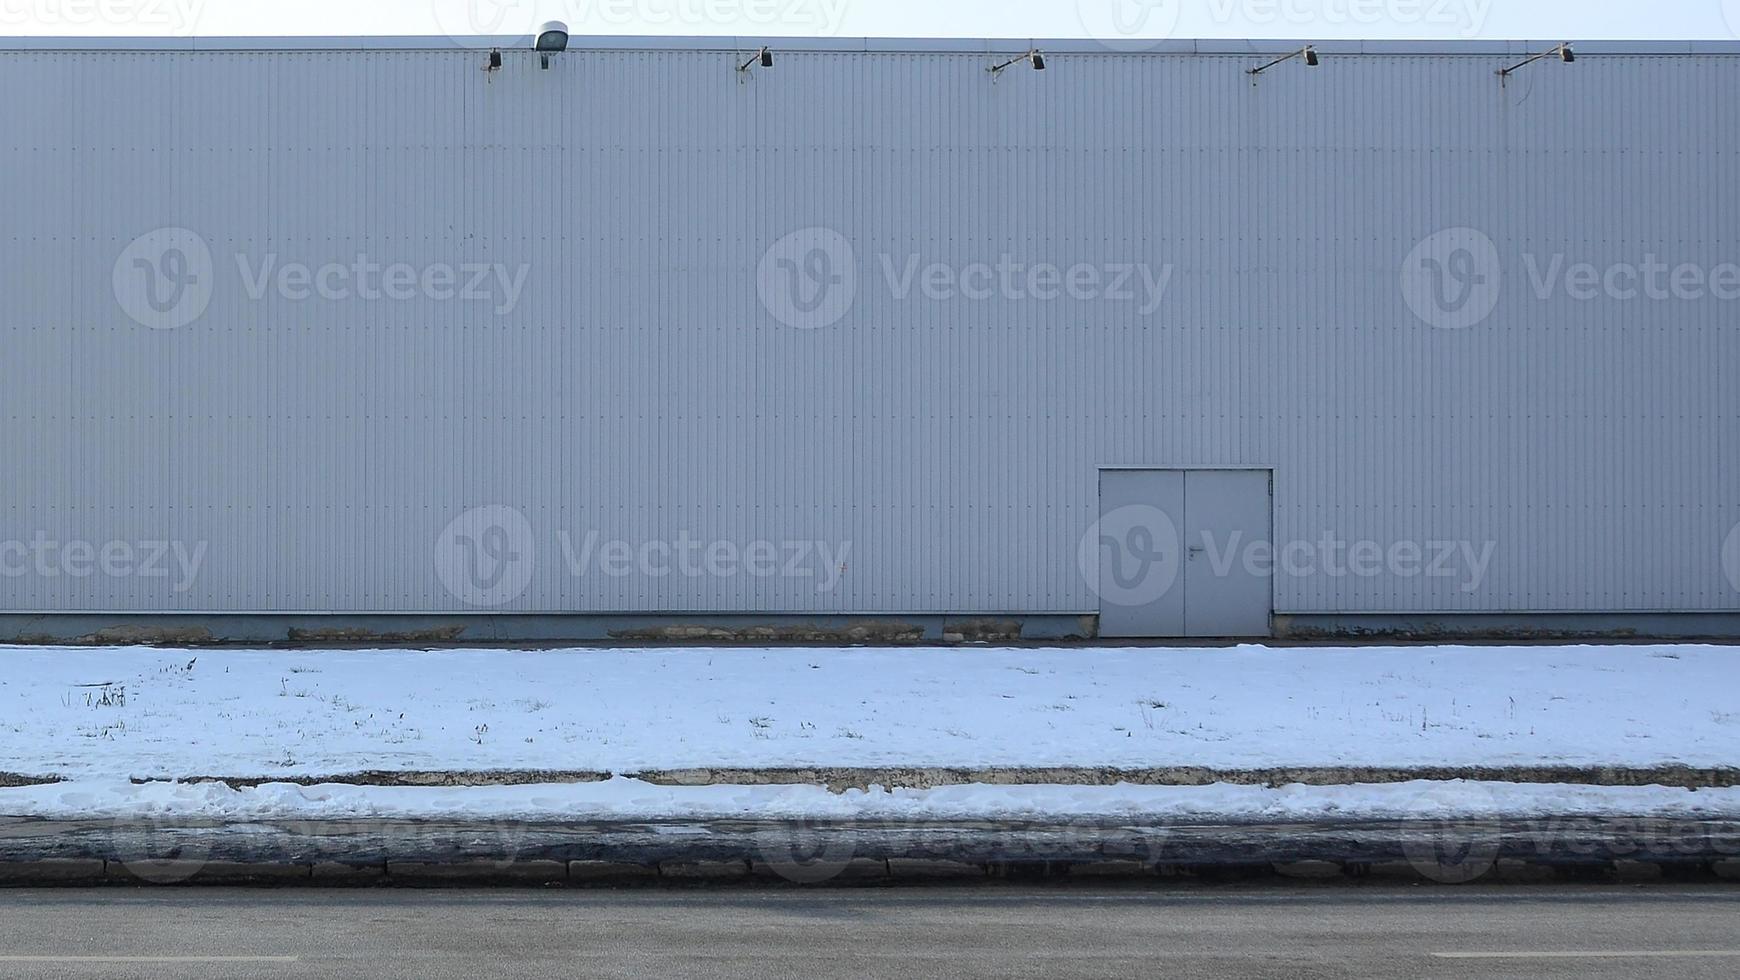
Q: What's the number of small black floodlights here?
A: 5